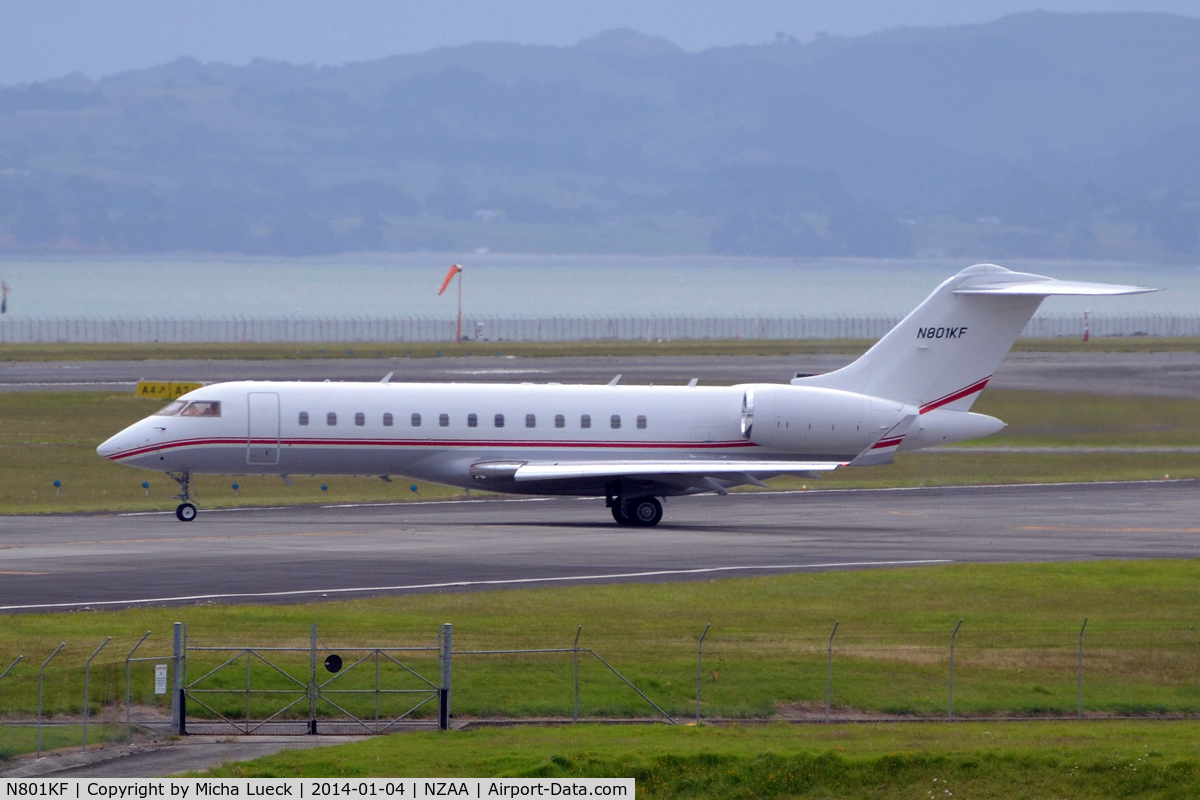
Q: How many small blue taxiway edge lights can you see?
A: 5